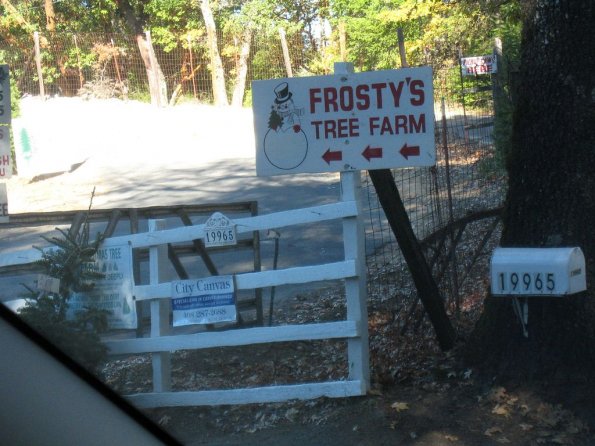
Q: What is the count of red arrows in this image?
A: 3